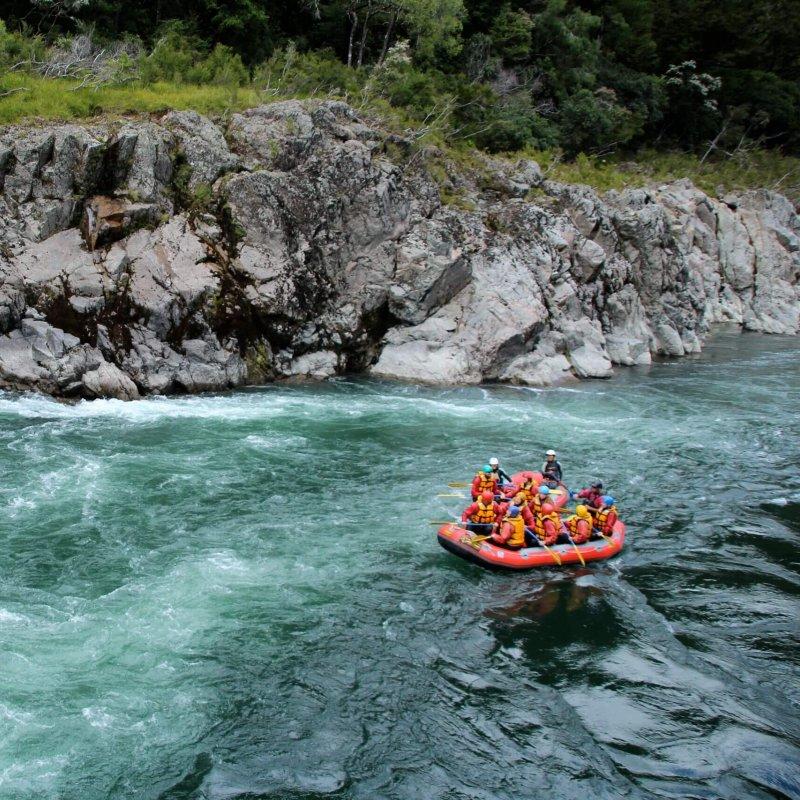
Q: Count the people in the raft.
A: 12